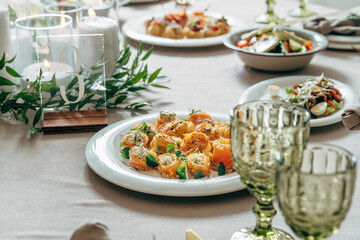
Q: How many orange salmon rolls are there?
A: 13